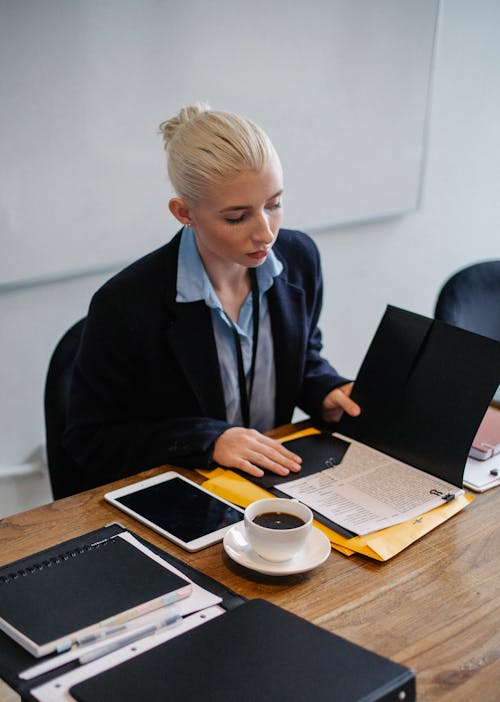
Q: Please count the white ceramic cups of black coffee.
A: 1